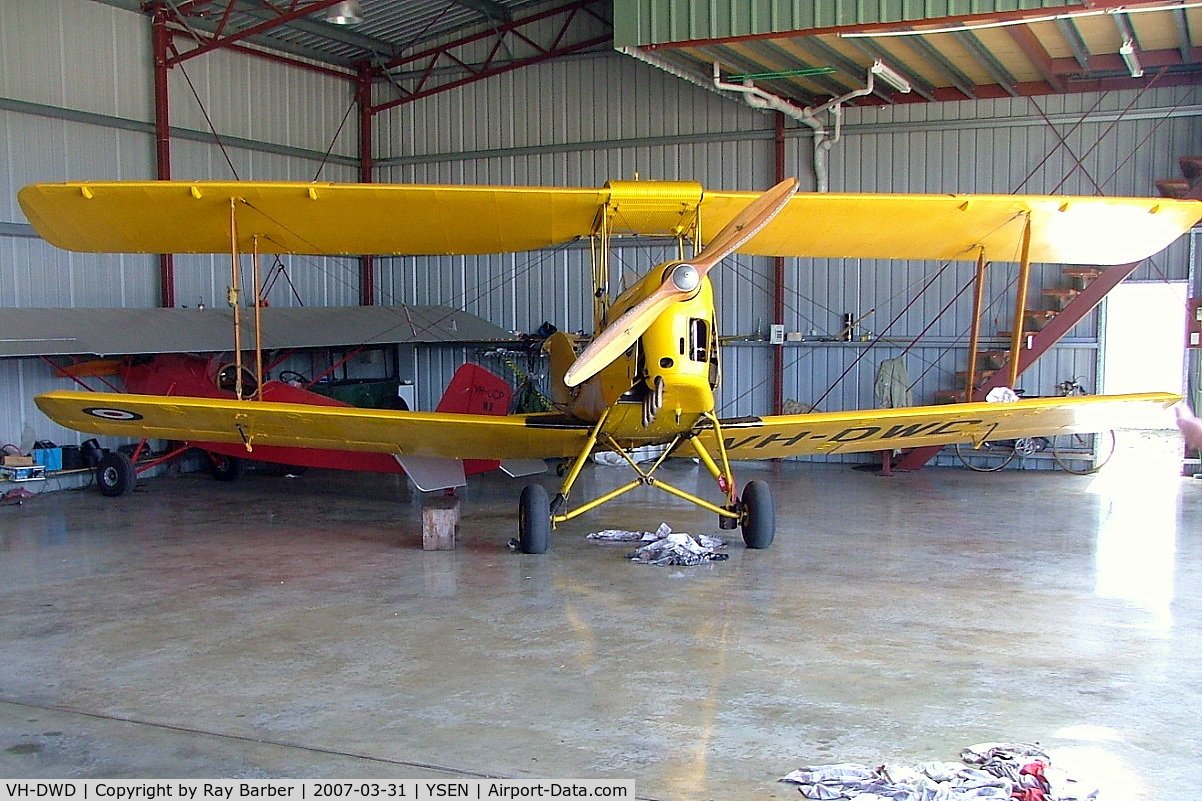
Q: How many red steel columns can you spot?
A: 3